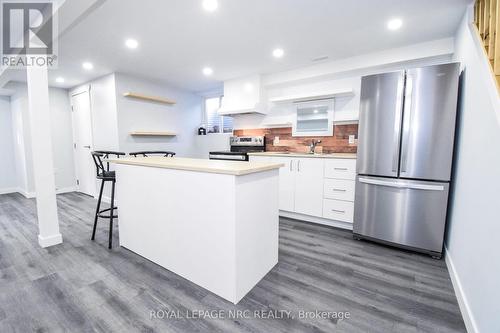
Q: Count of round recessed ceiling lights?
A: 7